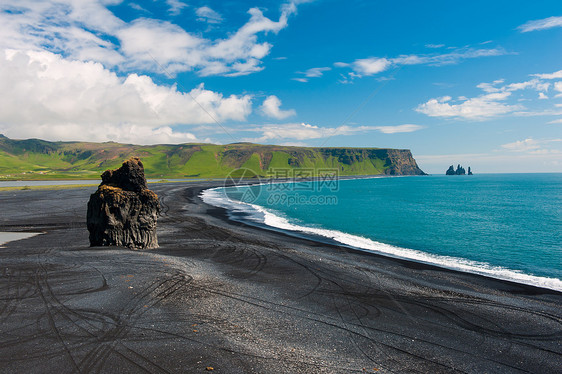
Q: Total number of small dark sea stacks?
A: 3